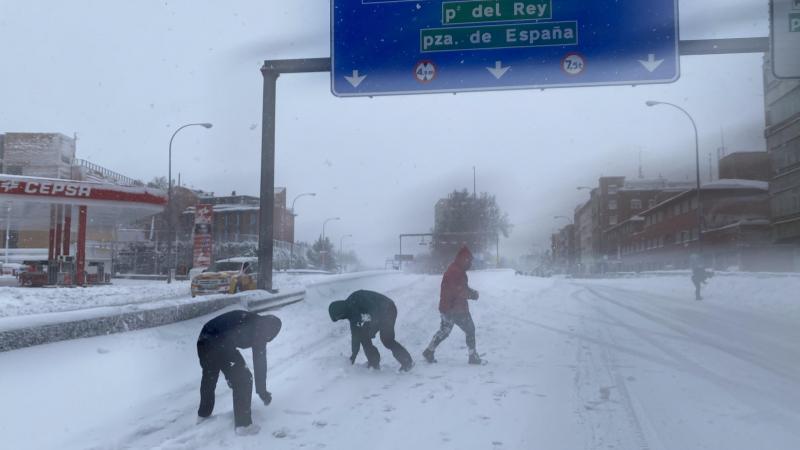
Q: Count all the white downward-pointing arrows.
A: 3